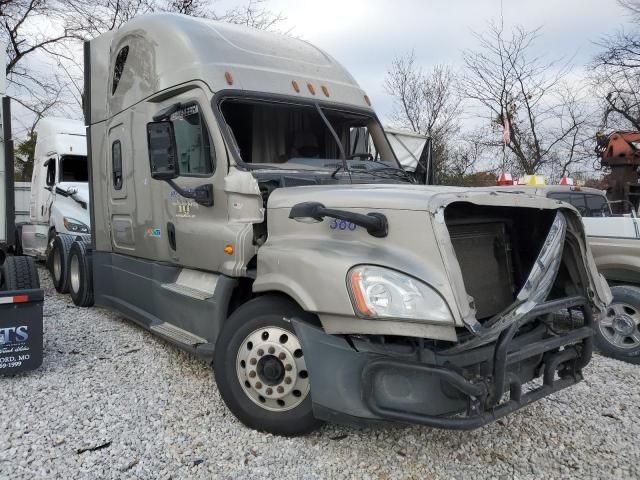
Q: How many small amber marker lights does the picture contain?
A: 6